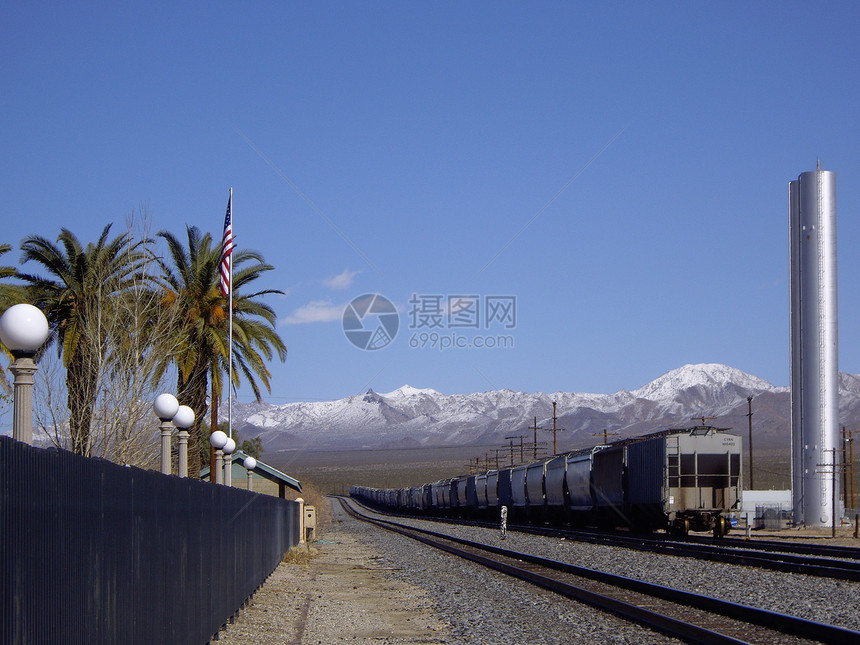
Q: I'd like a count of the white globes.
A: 6